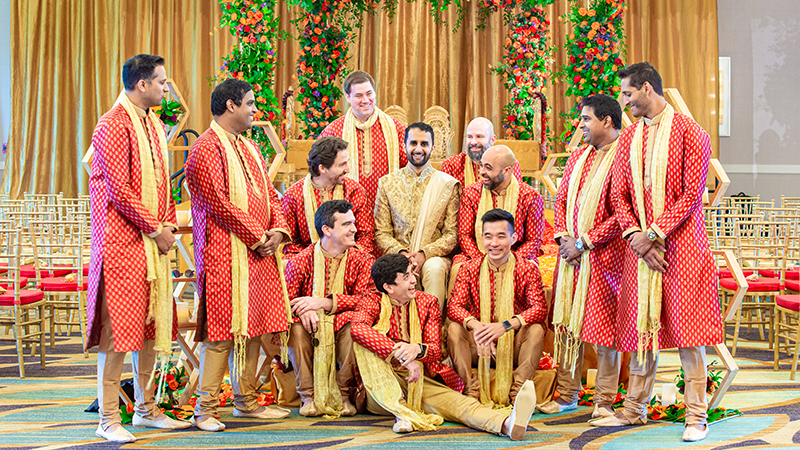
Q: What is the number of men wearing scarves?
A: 12